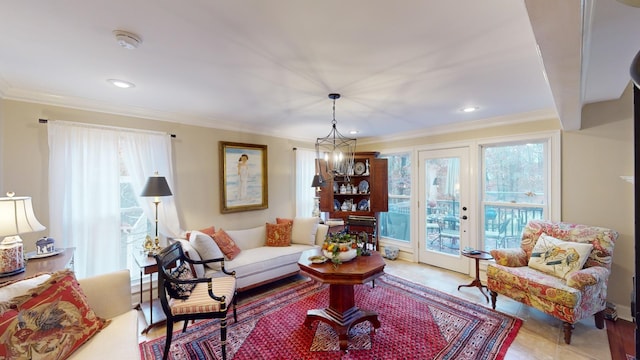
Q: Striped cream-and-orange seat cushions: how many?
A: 1